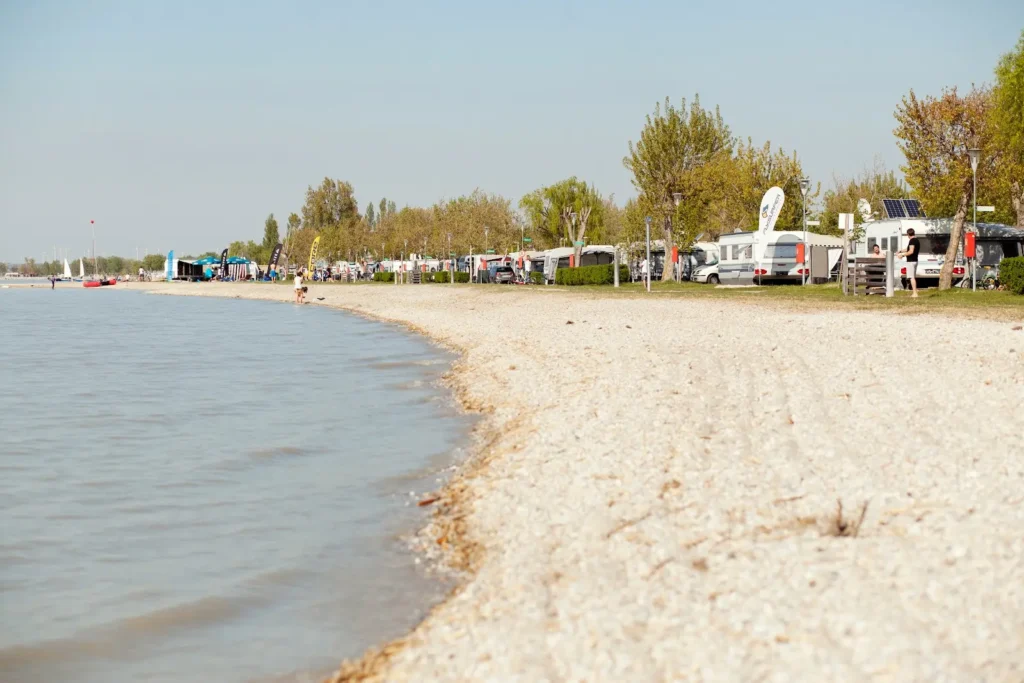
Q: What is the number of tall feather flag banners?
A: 5